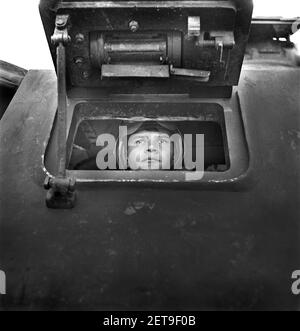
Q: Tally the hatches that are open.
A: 1